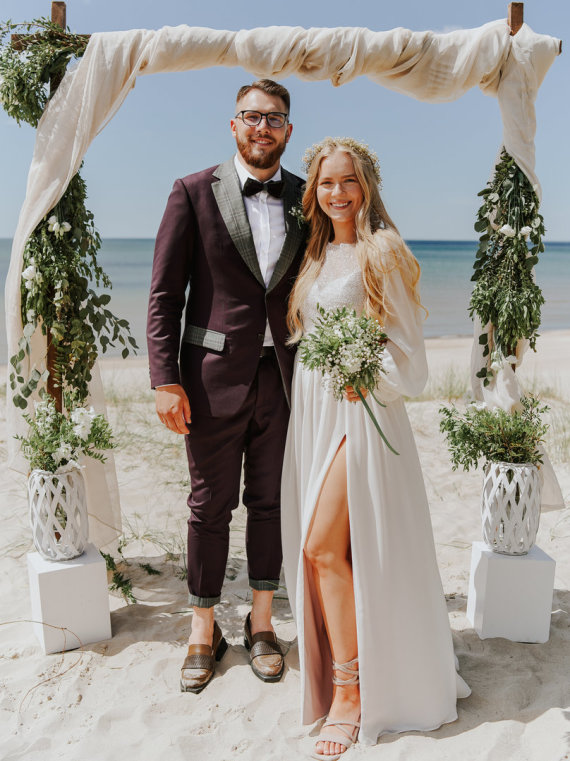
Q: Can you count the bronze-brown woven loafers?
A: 2